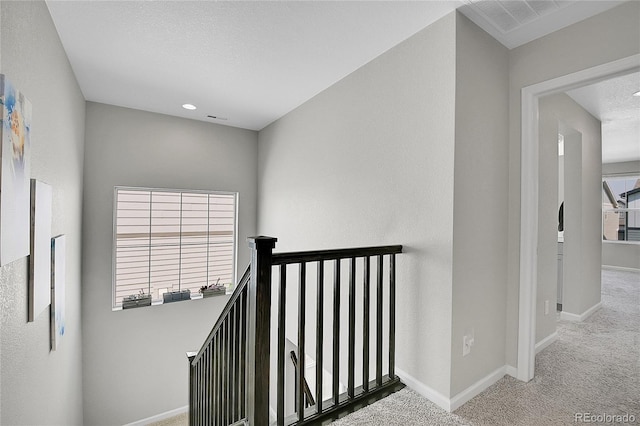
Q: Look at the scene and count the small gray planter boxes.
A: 3